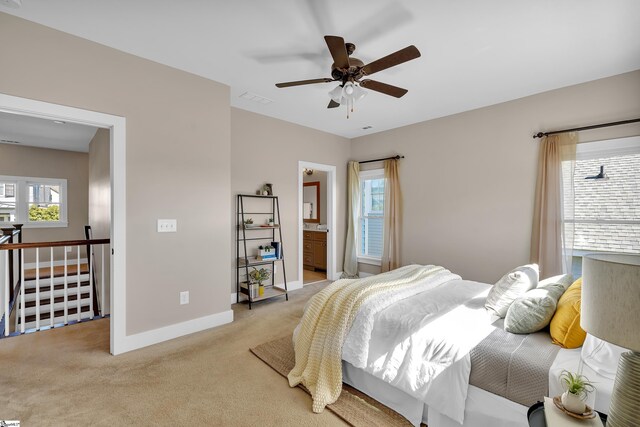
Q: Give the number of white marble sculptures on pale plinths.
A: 0